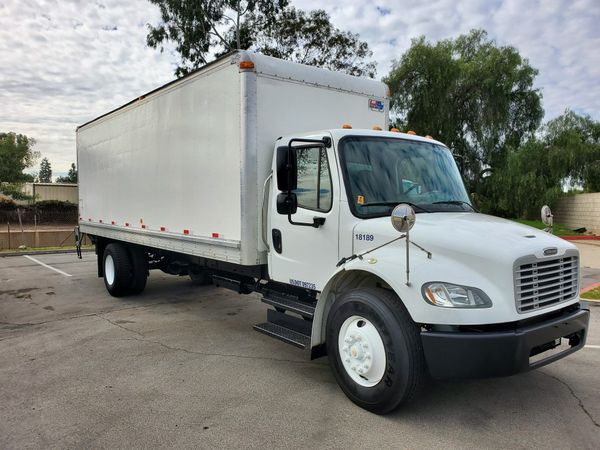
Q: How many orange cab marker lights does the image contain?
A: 5